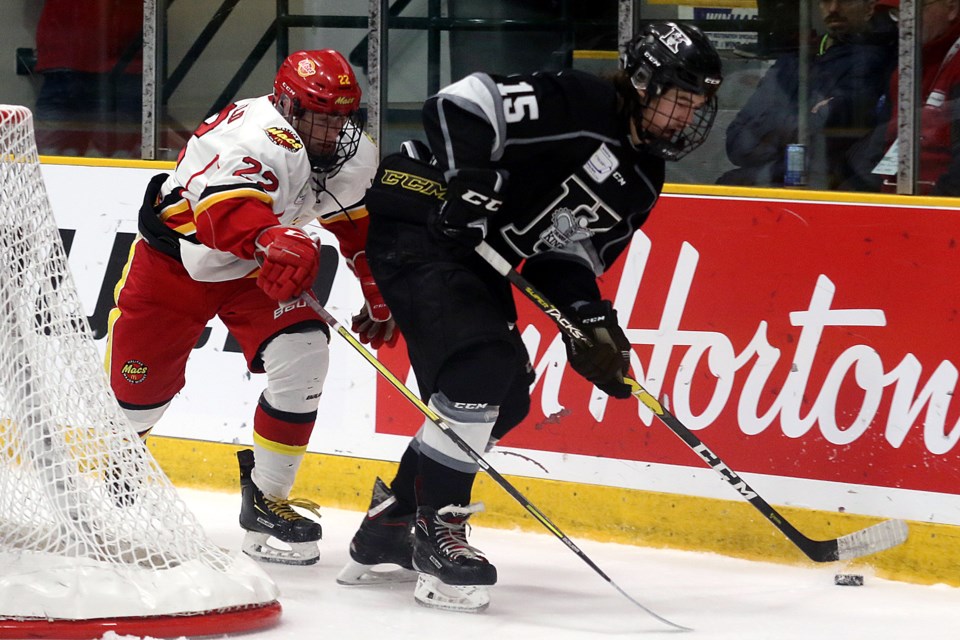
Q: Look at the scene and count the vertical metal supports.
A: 4